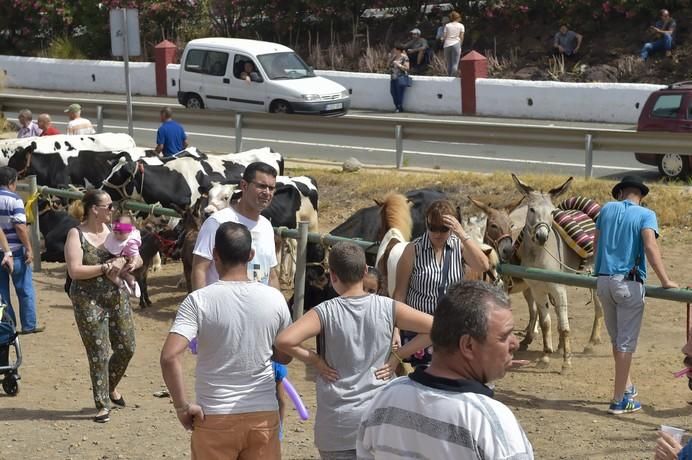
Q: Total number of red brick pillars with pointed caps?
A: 2